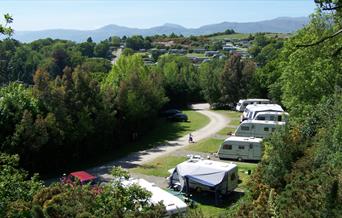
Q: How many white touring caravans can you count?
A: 7